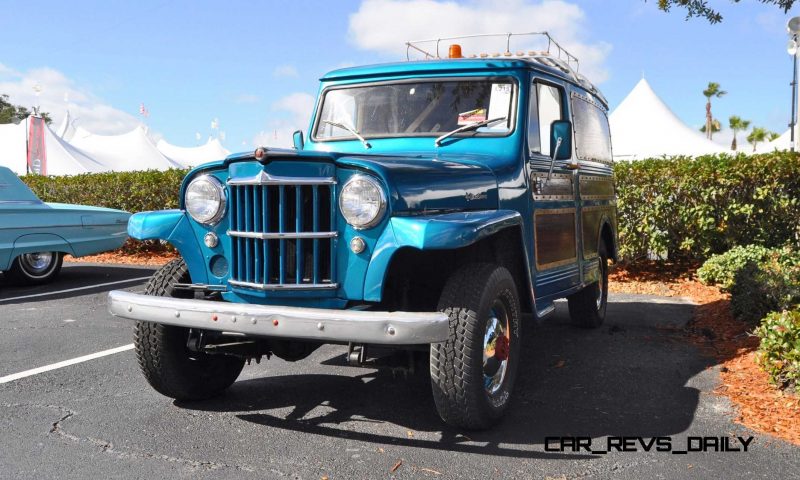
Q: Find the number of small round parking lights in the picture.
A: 2